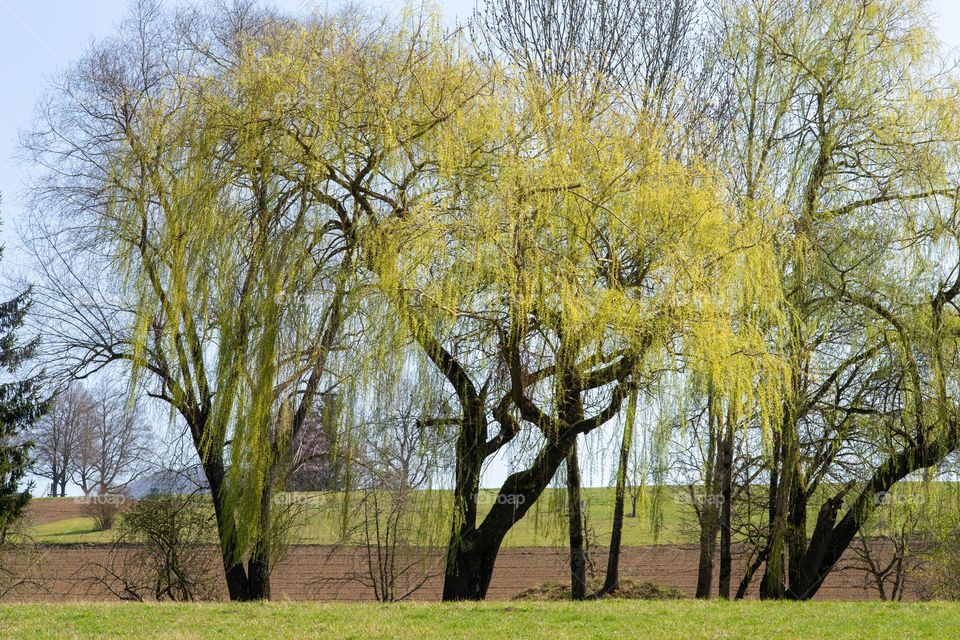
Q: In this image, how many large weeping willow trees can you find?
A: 3